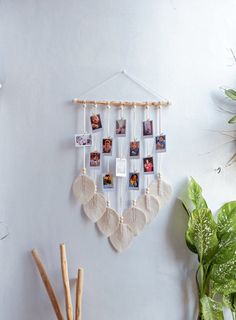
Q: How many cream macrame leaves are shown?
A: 7